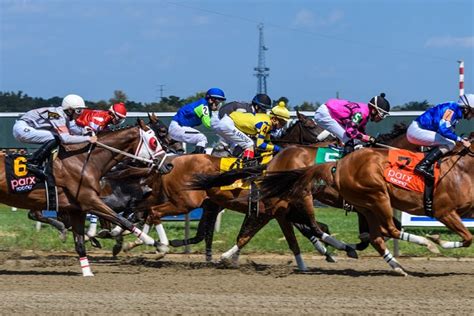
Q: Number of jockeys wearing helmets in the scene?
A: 7